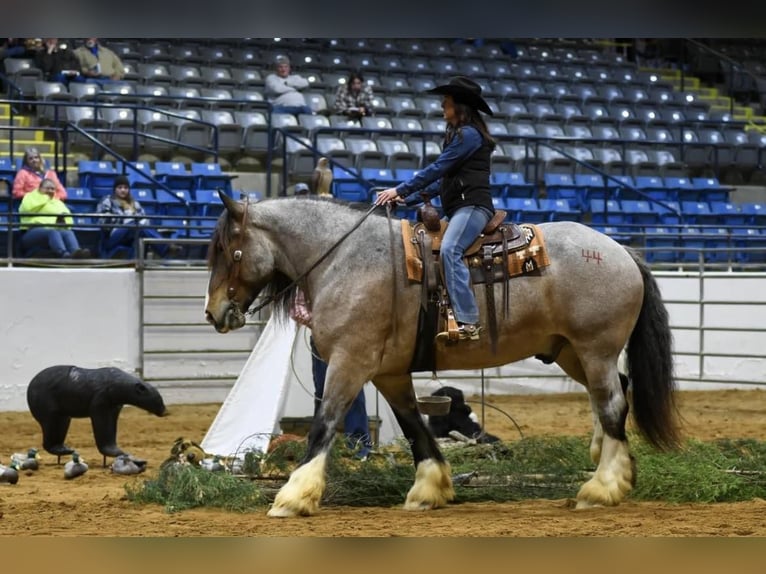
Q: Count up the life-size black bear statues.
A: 1